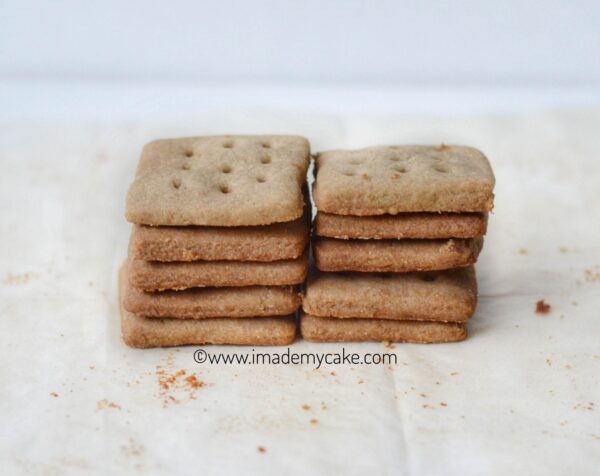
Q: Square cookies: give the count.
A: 10